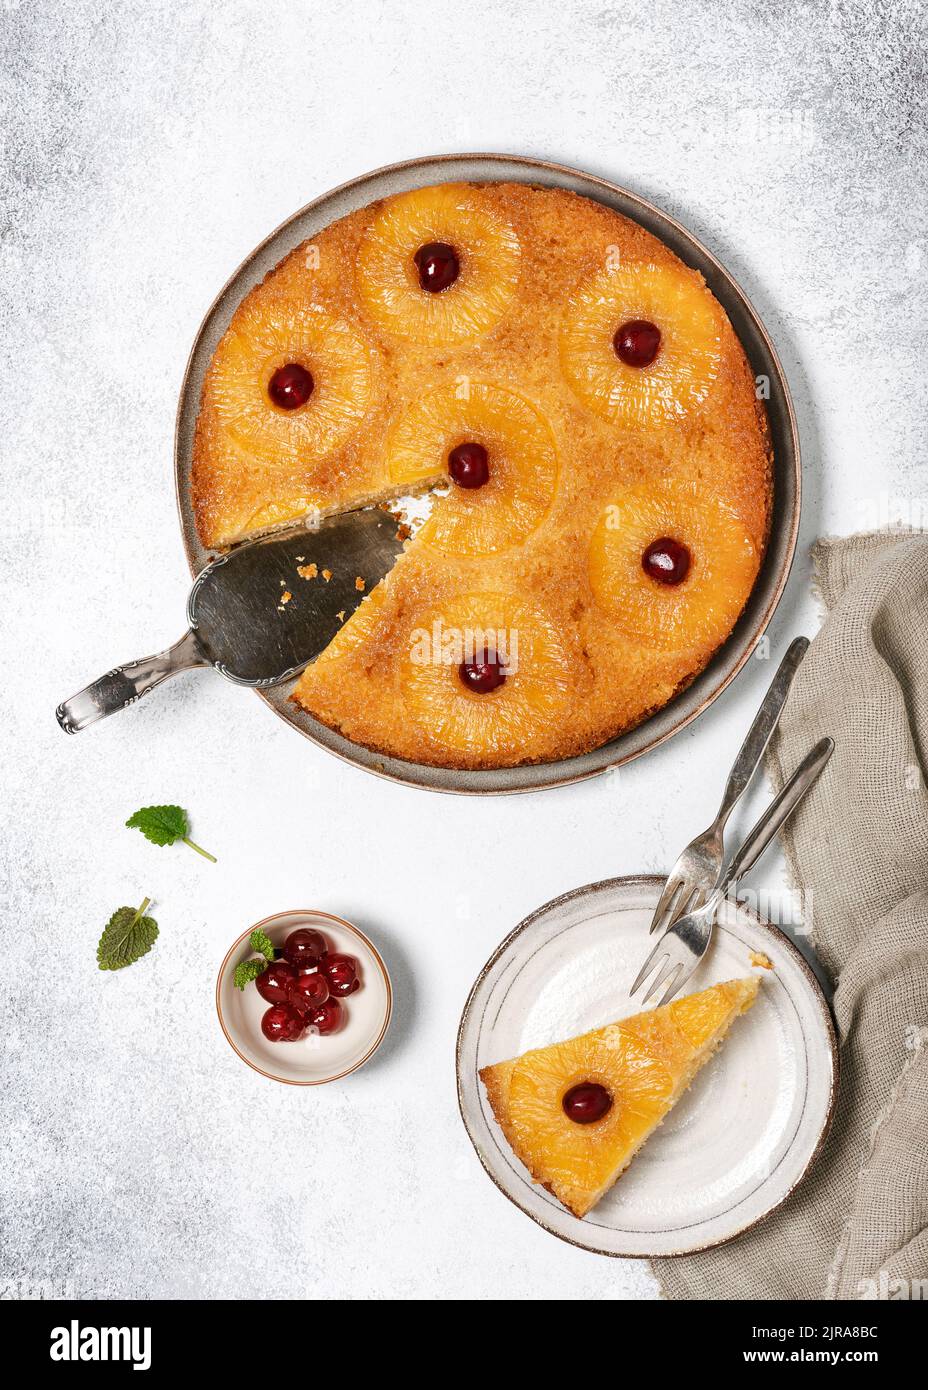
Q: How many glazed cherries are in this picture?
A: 13